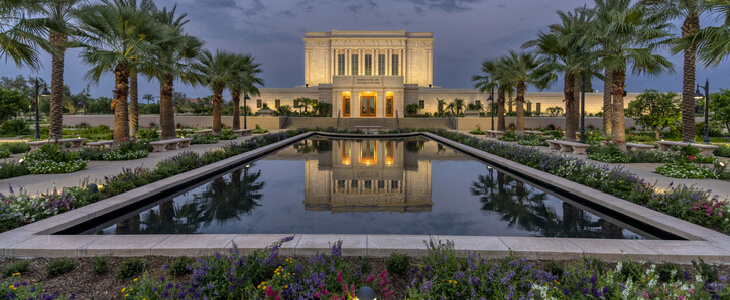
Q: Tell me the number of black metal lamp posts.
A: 5